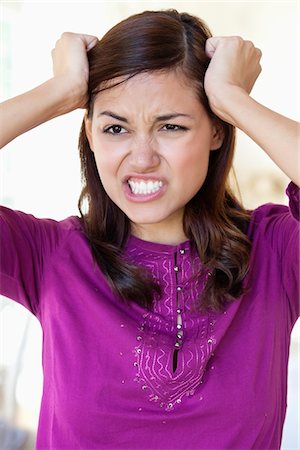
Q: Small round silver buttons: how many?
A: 7